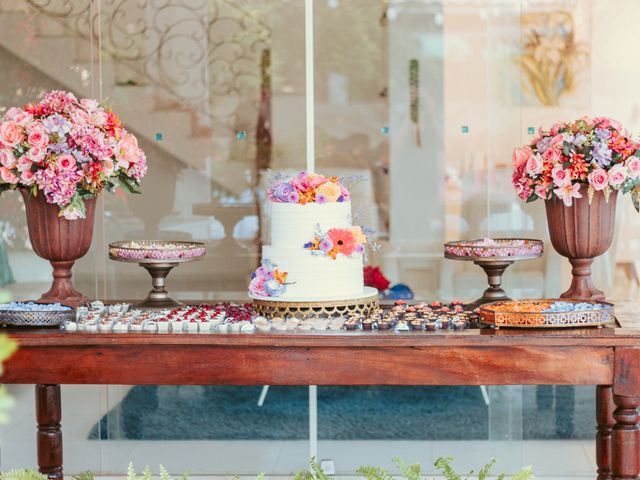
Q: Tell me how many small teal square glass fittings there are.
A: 5